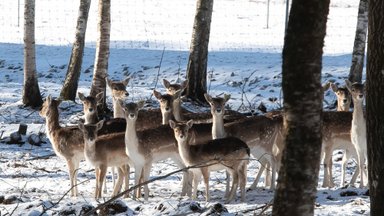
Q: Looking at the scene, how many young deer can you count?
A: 2